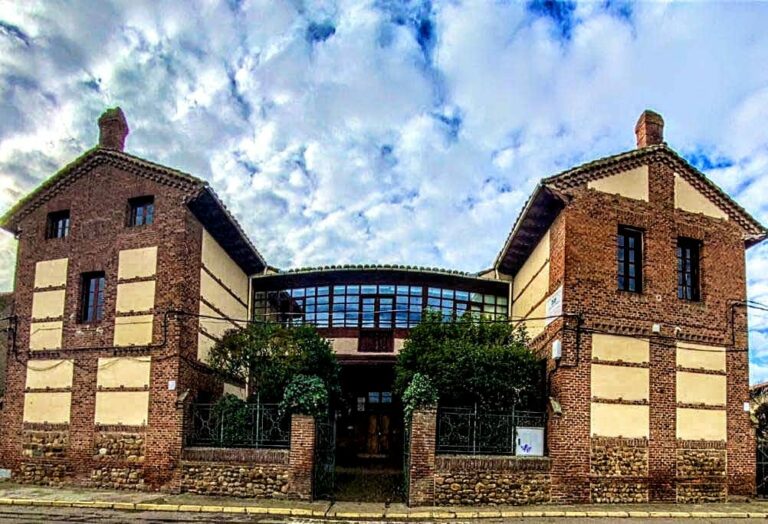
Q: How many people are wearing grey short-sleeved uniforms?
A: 0